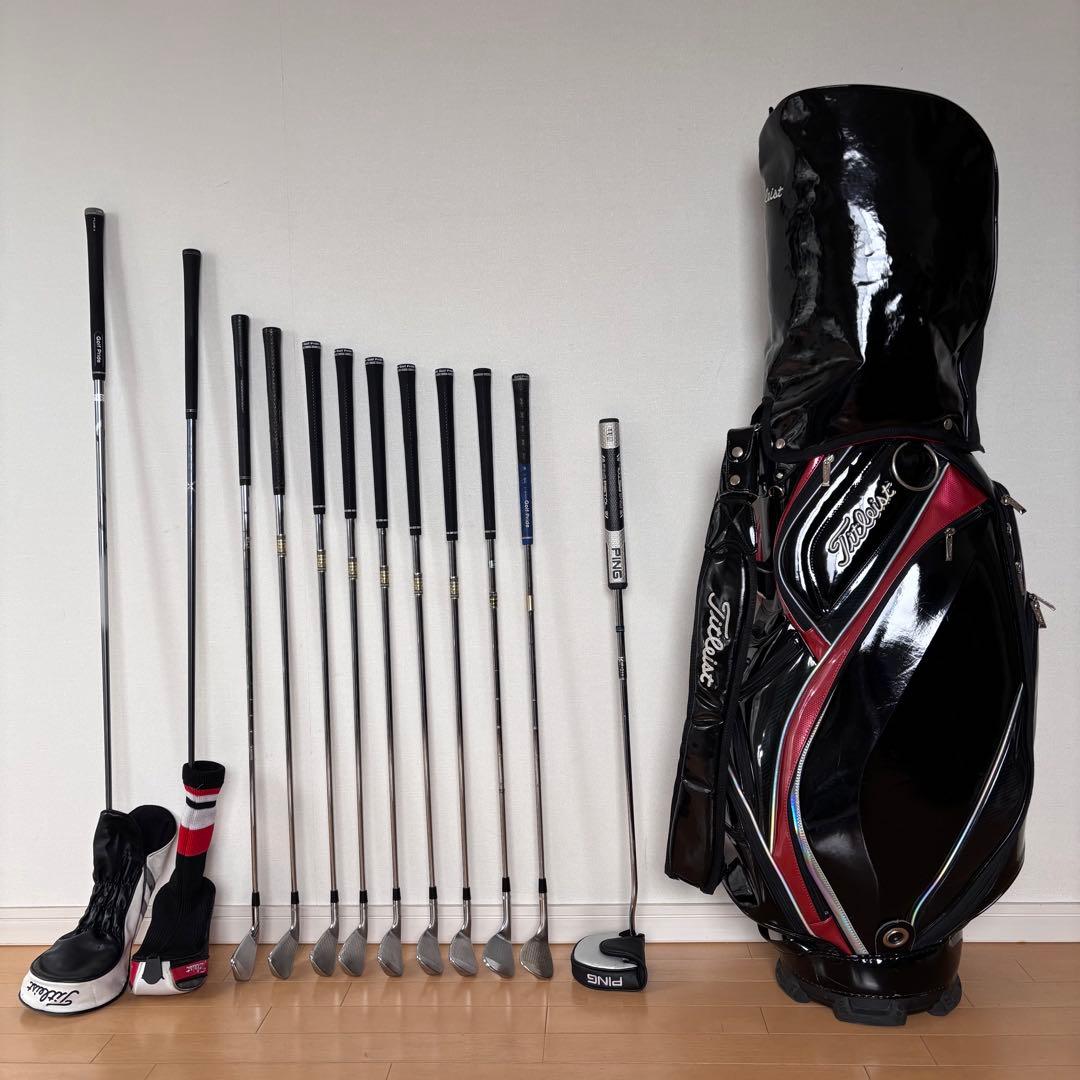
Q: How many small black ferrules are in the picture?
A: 9